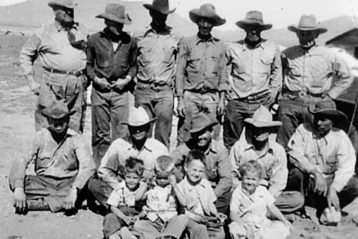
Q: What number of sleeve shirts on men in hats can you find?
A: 11